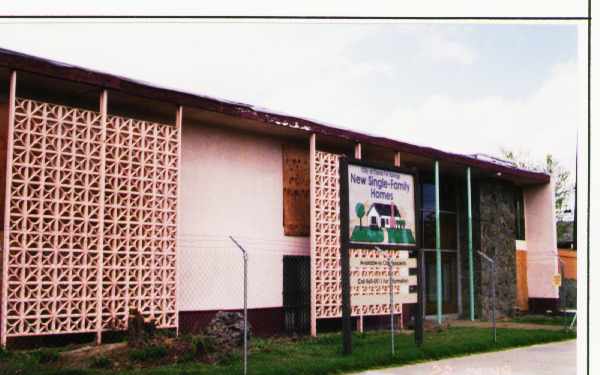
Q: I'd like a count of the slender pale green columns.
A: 2